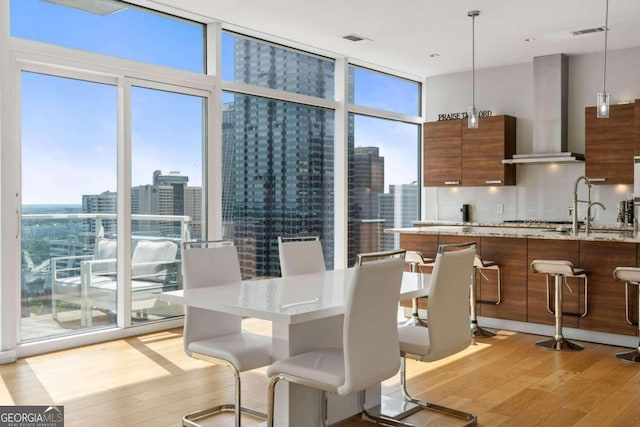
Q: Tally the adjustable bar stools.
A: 4